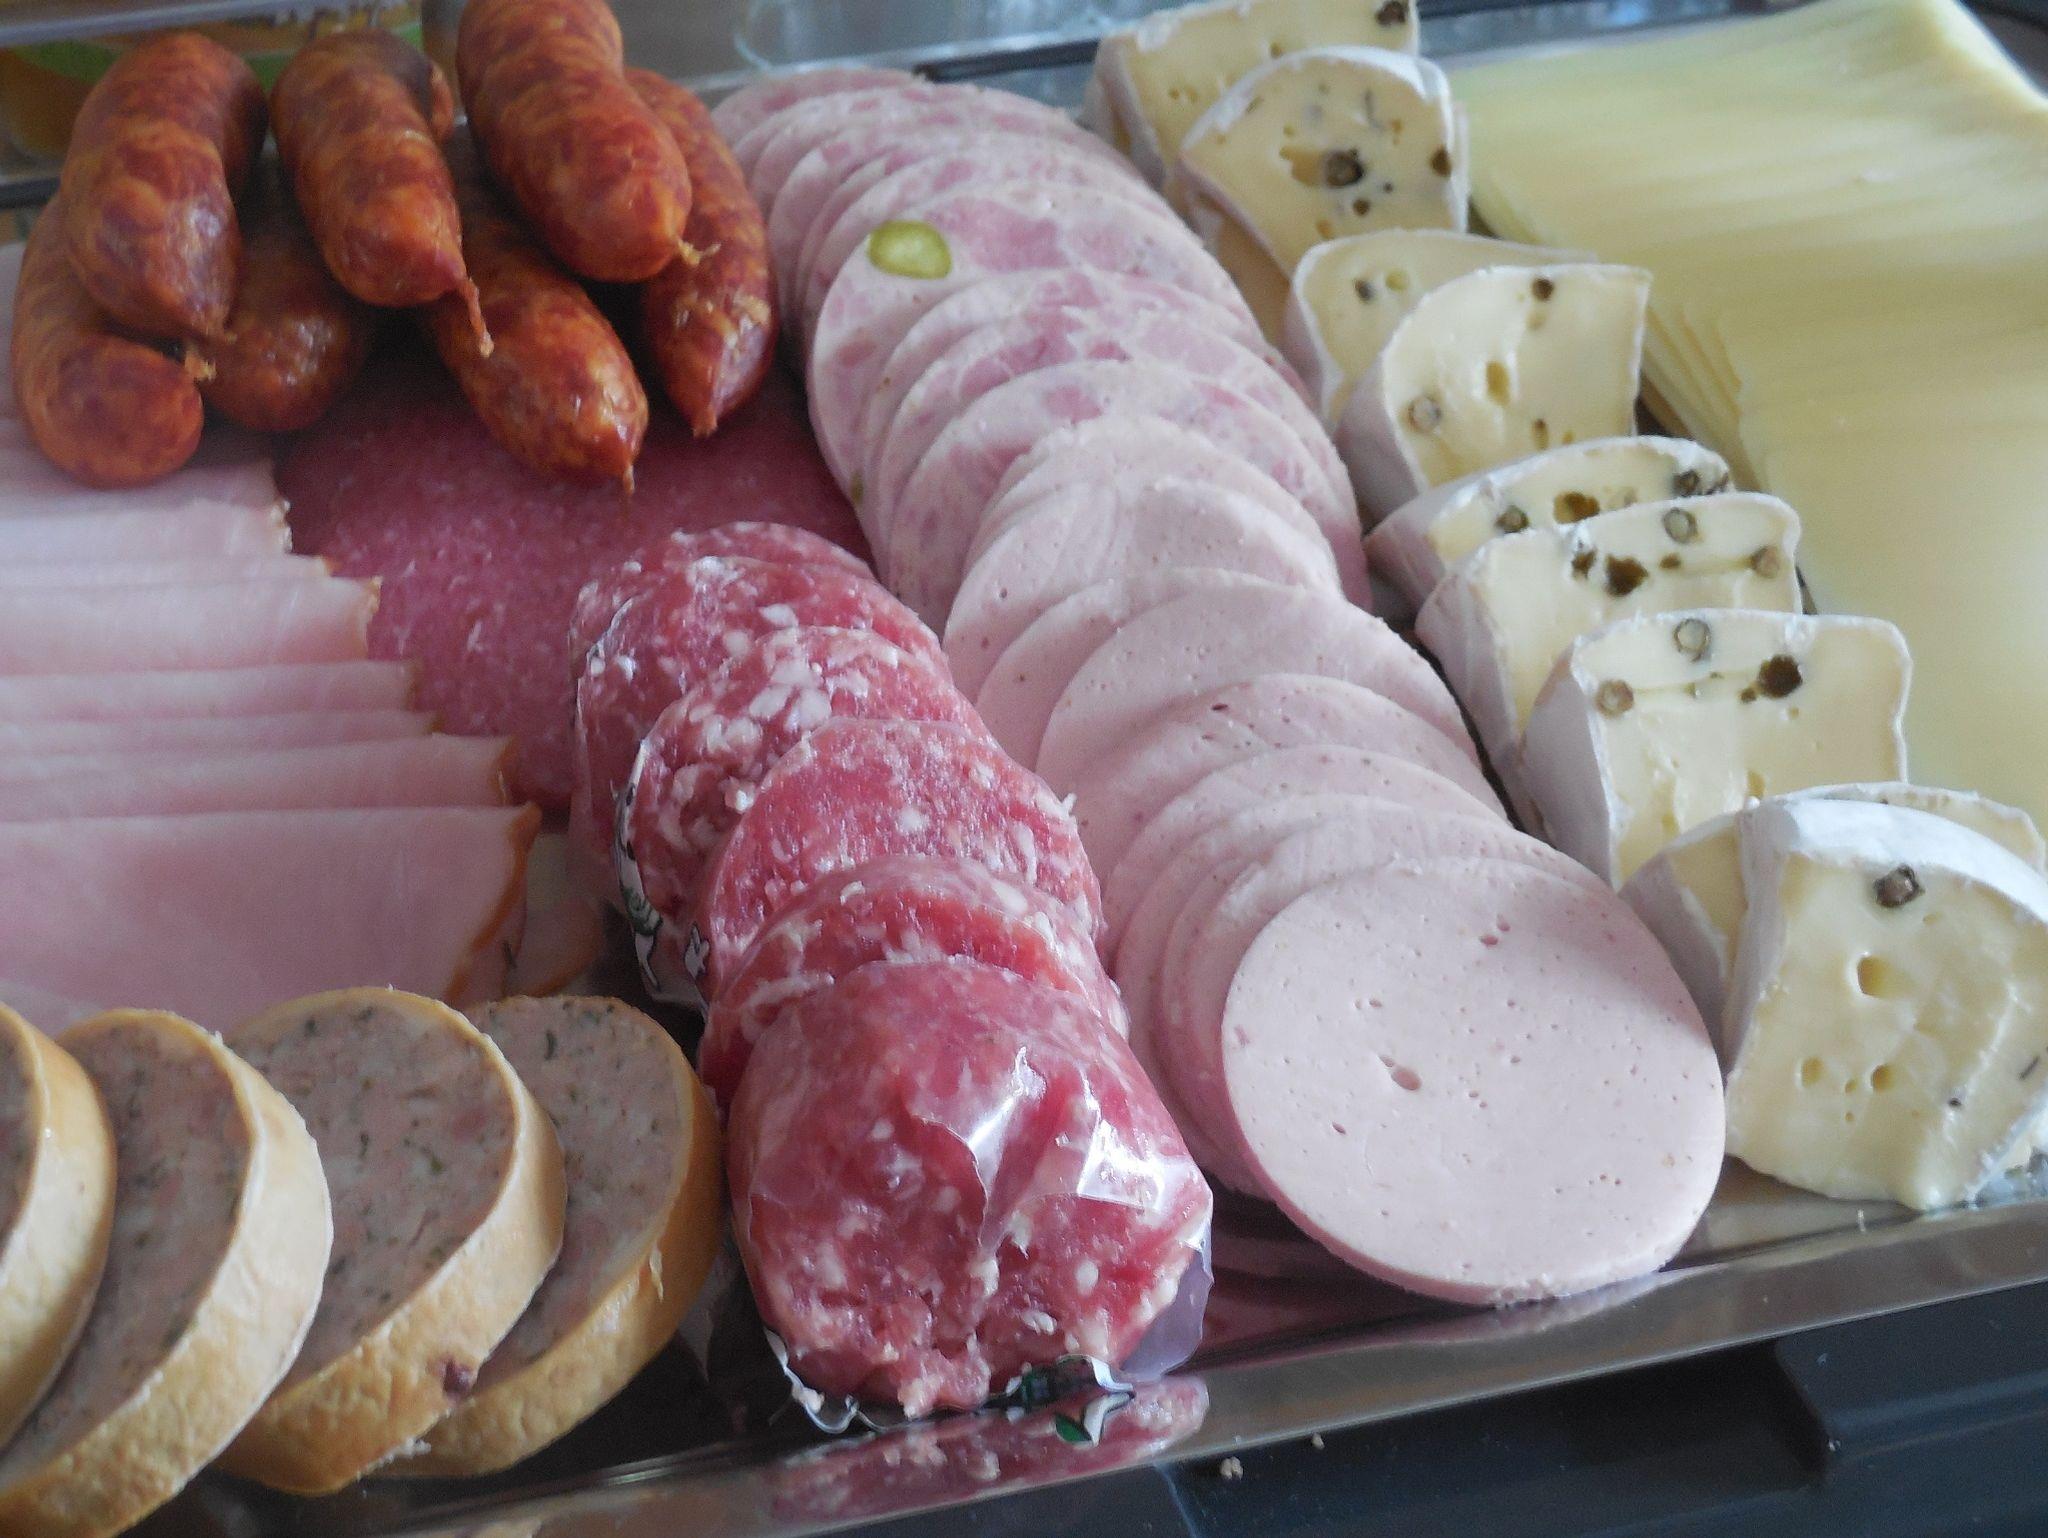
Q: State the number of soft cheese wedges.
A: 9